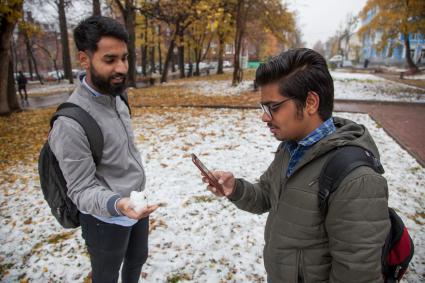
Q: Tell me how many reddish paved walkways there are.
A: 1